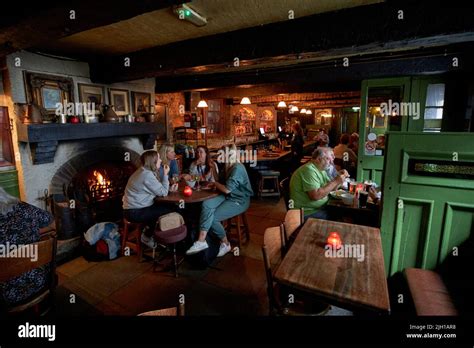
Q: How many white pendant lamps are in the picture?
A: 6